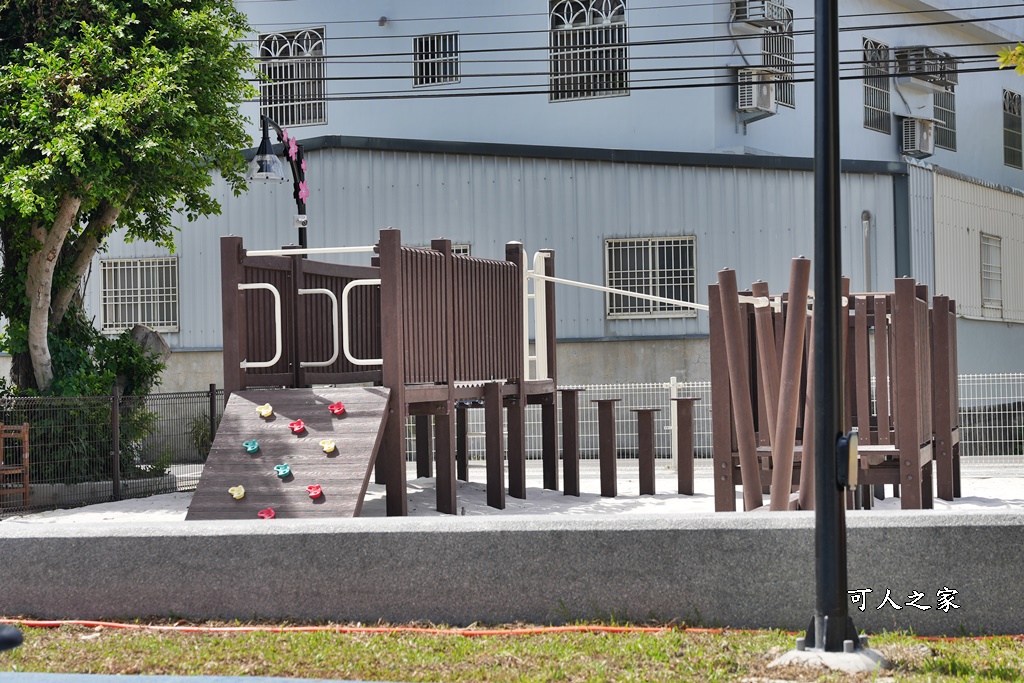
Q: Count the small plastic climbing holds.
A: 9